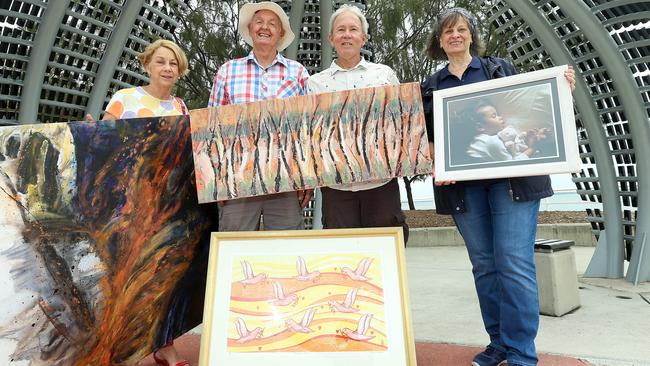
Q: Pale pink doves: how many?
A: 8